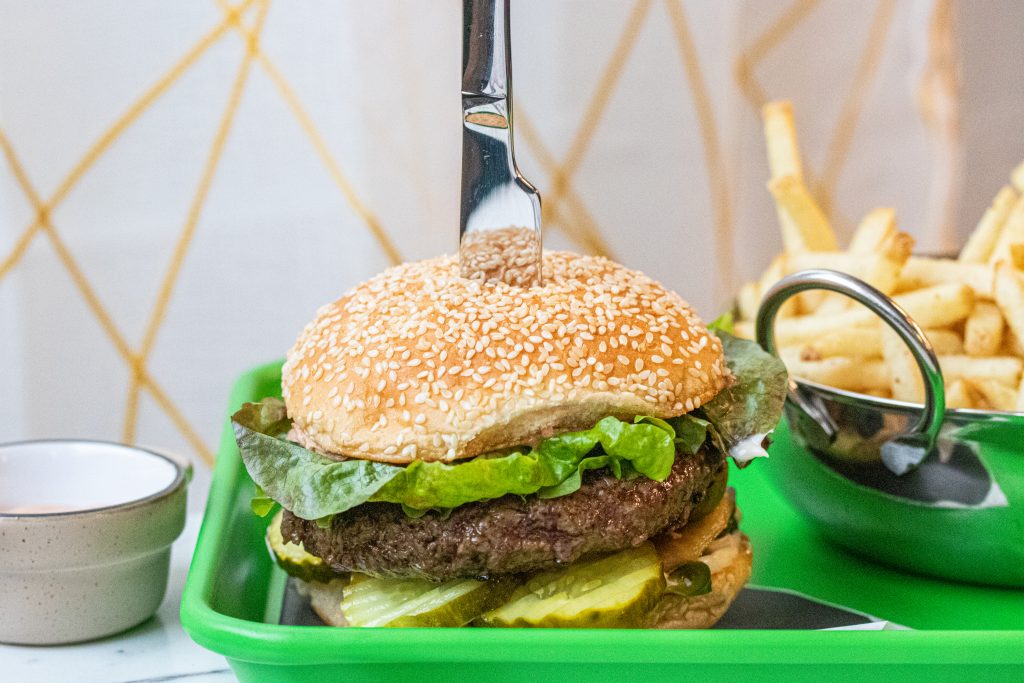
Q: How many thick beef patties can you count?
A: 1